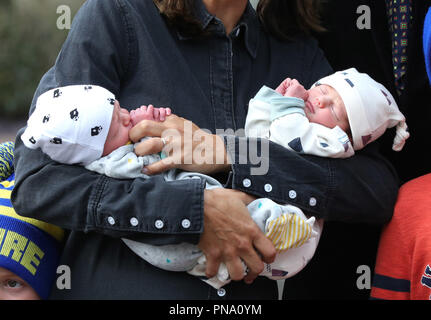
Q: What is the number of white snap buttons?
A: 9